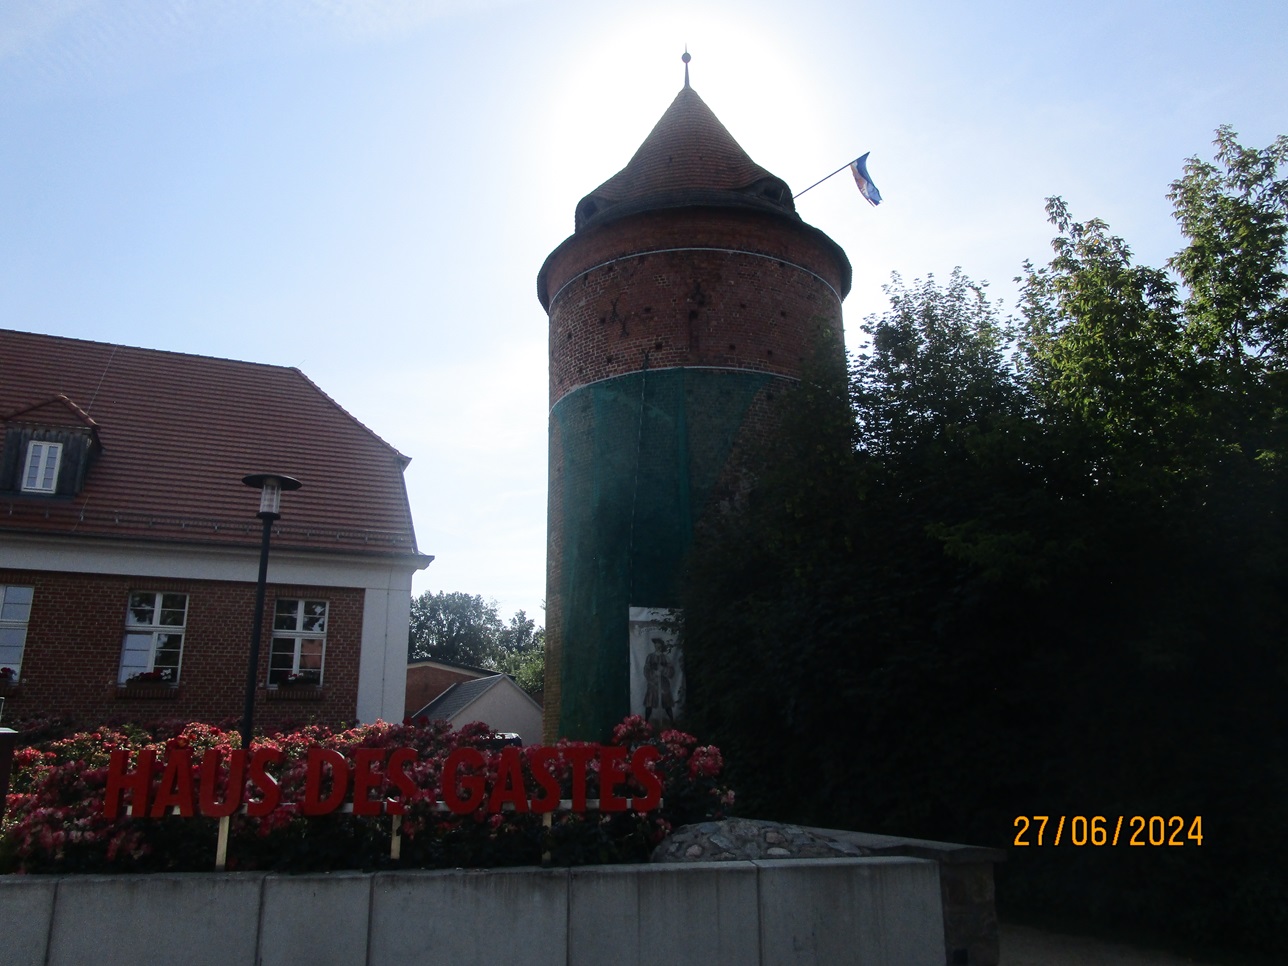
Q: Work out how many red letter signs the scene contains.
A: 13